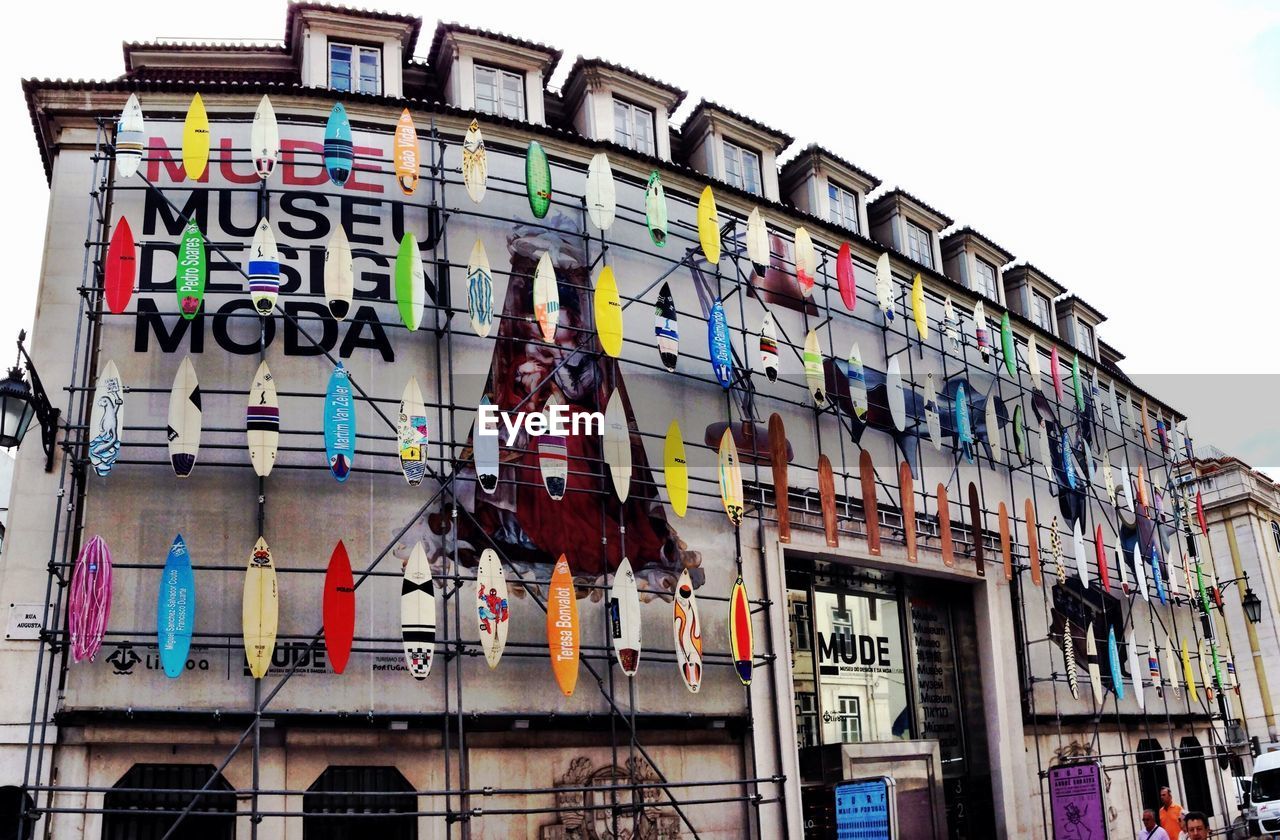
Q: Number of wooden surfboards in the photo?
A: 8